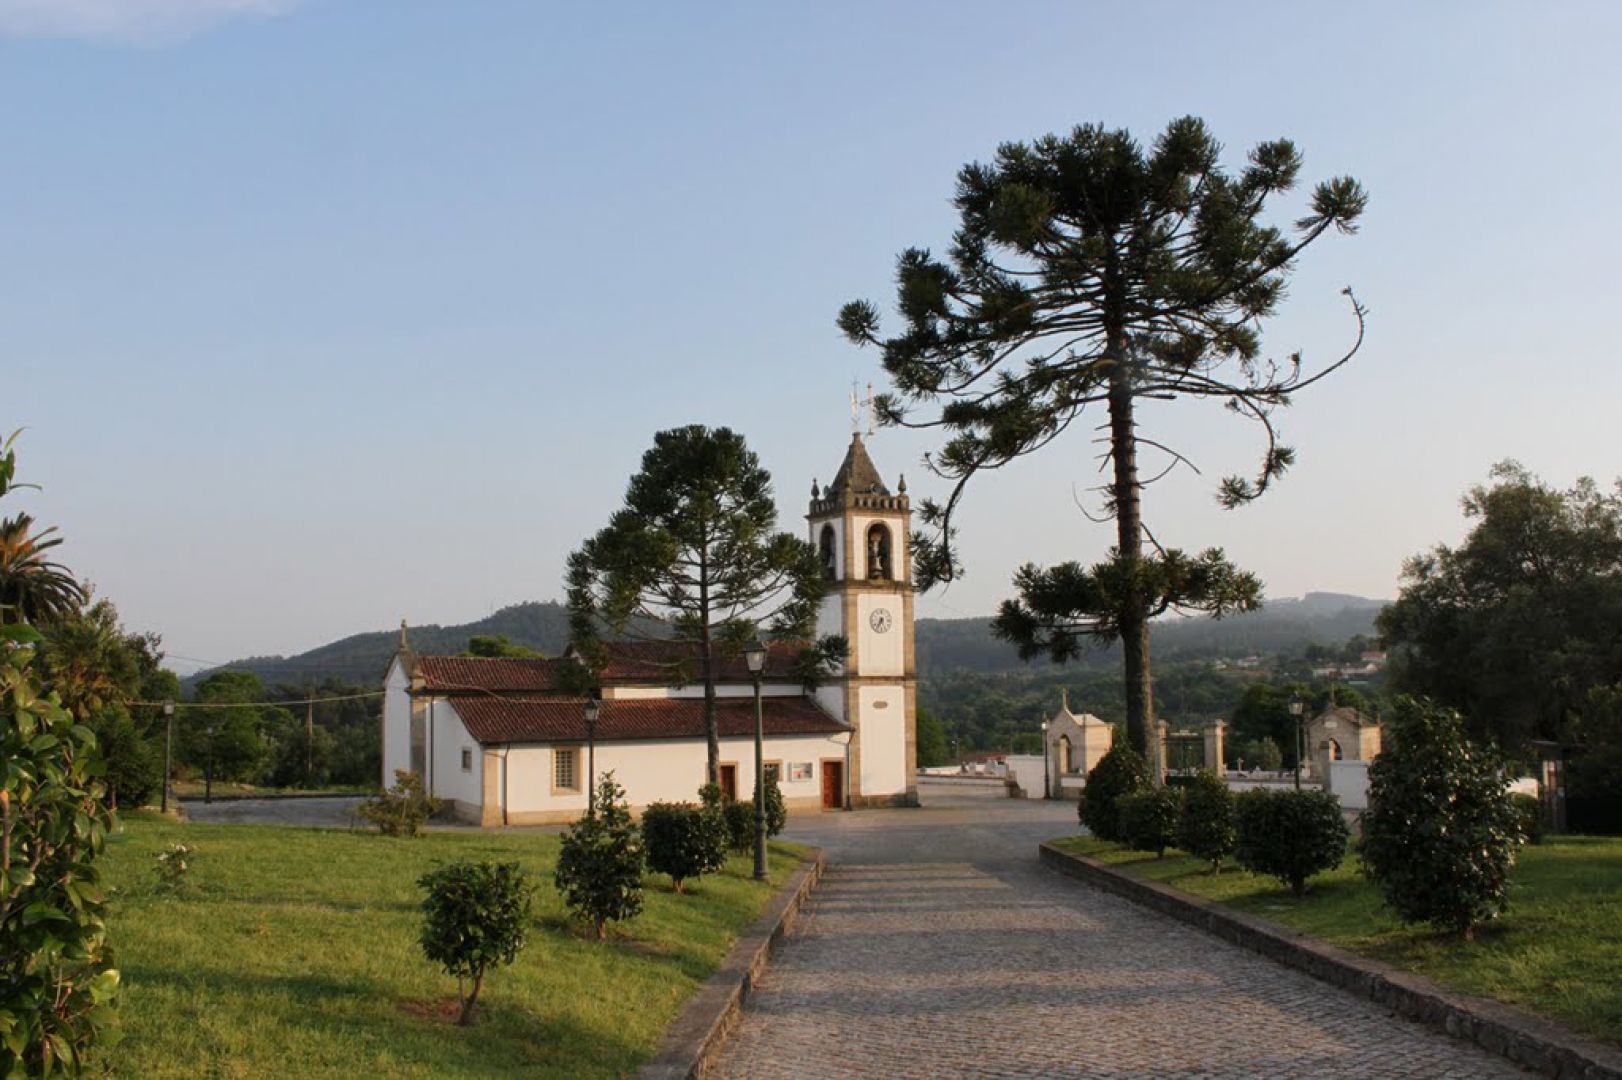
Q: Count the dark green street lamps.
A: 6